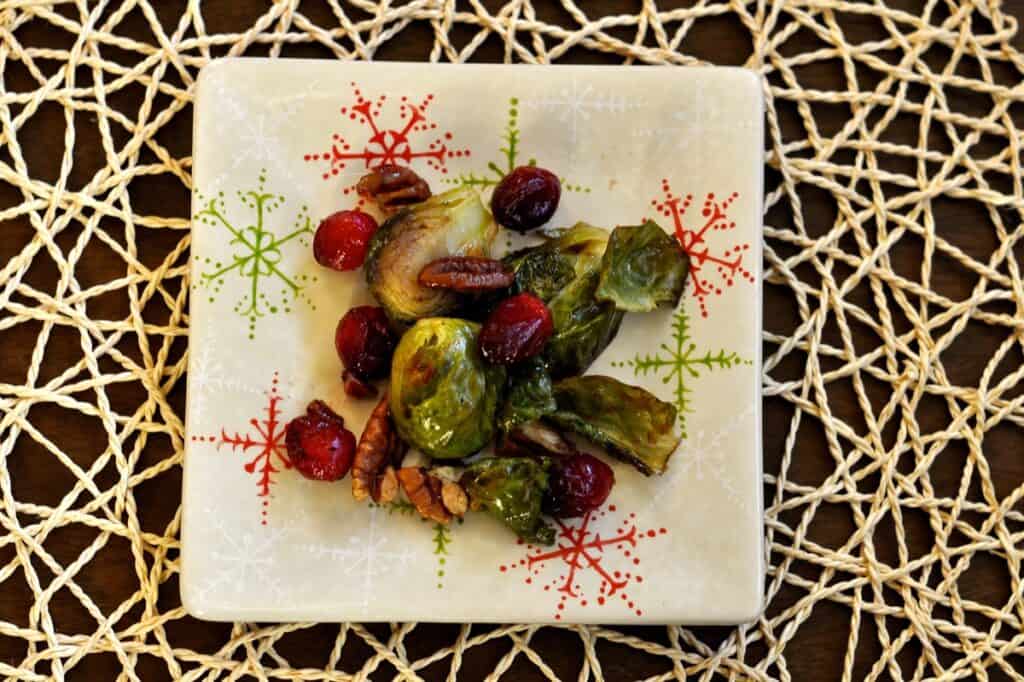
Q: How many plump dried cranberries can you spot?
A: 6